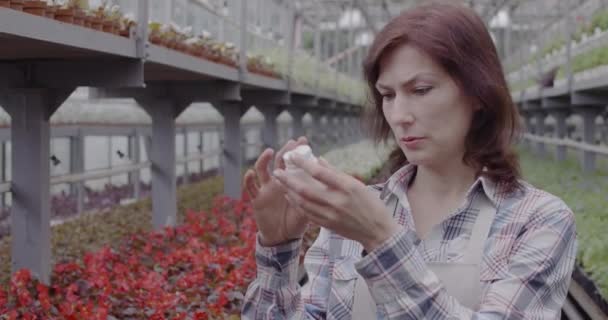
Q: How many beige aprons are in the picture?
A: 1